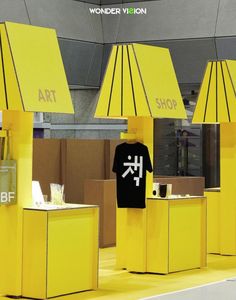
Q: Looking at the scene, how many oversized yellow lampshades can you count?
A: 3